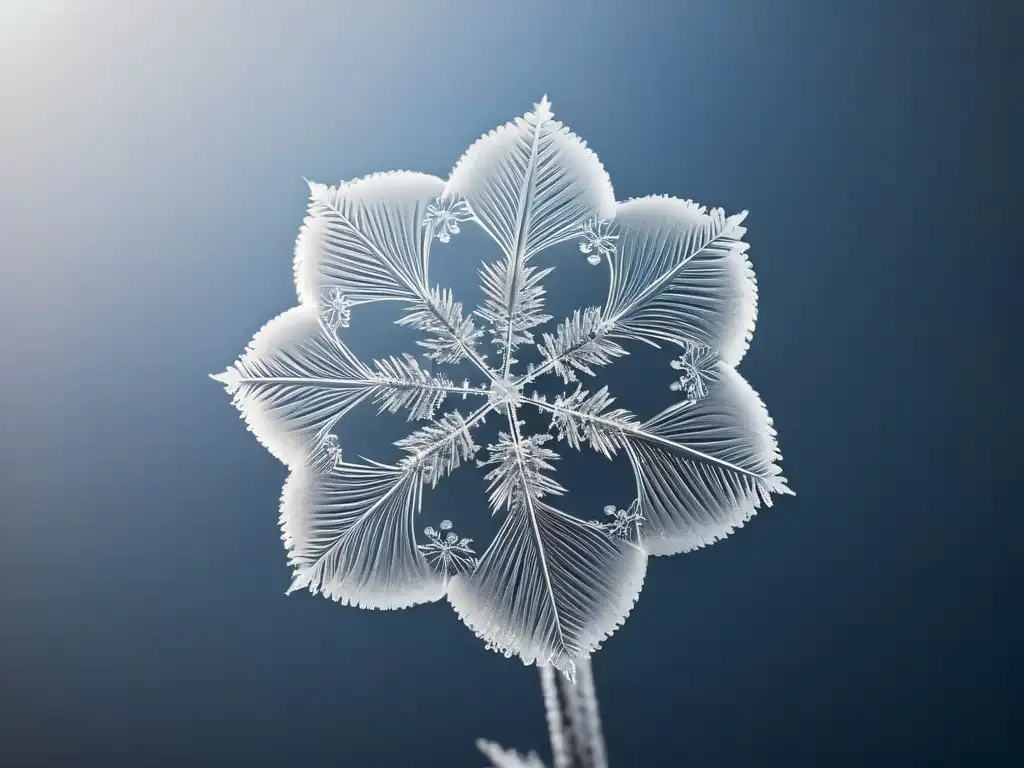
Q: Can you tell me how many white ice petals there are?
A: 7